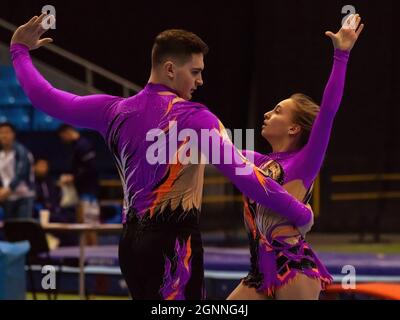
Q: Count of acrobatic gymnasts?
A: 2